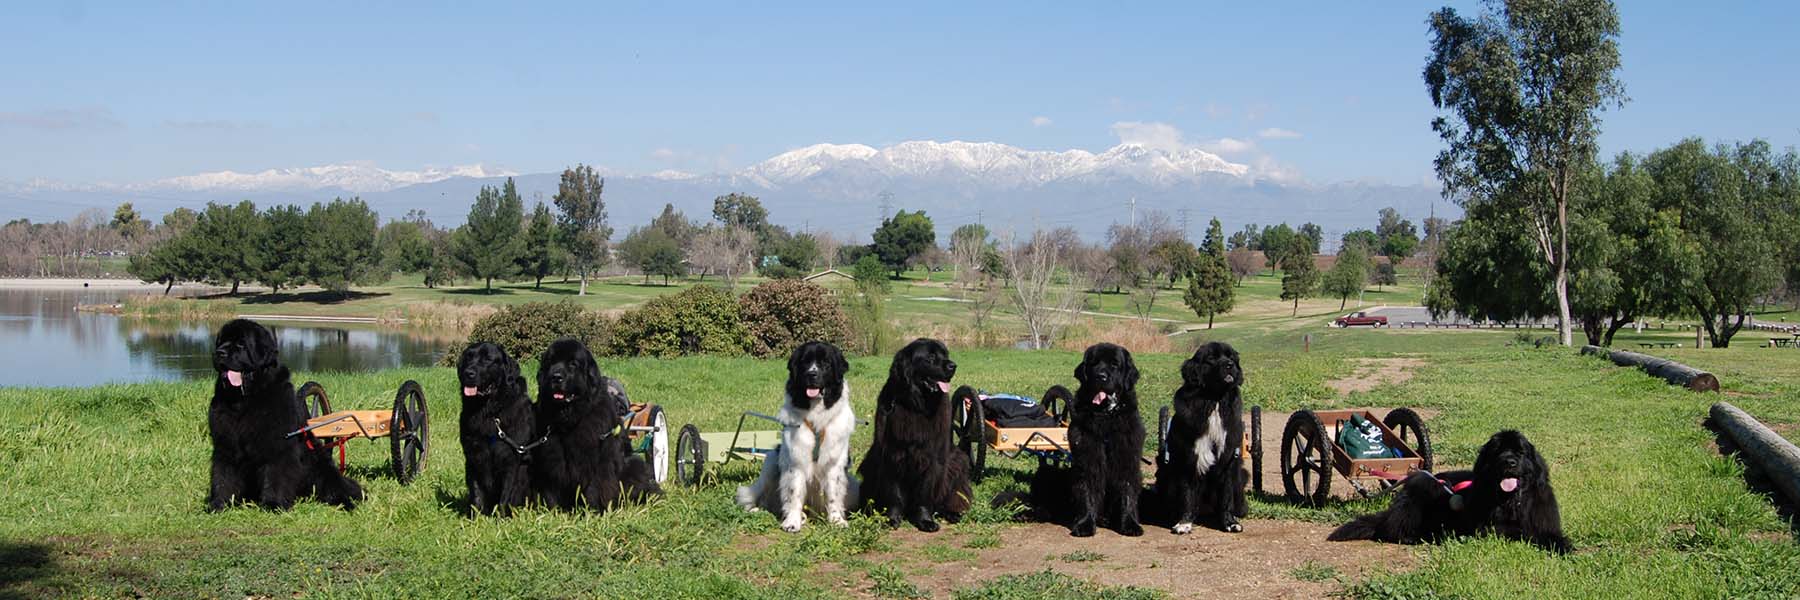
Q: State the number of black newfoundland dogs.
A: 7